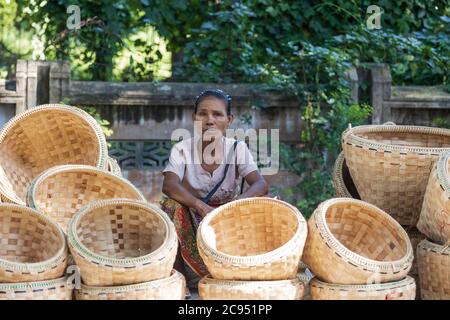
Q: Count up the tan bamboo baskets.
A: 15